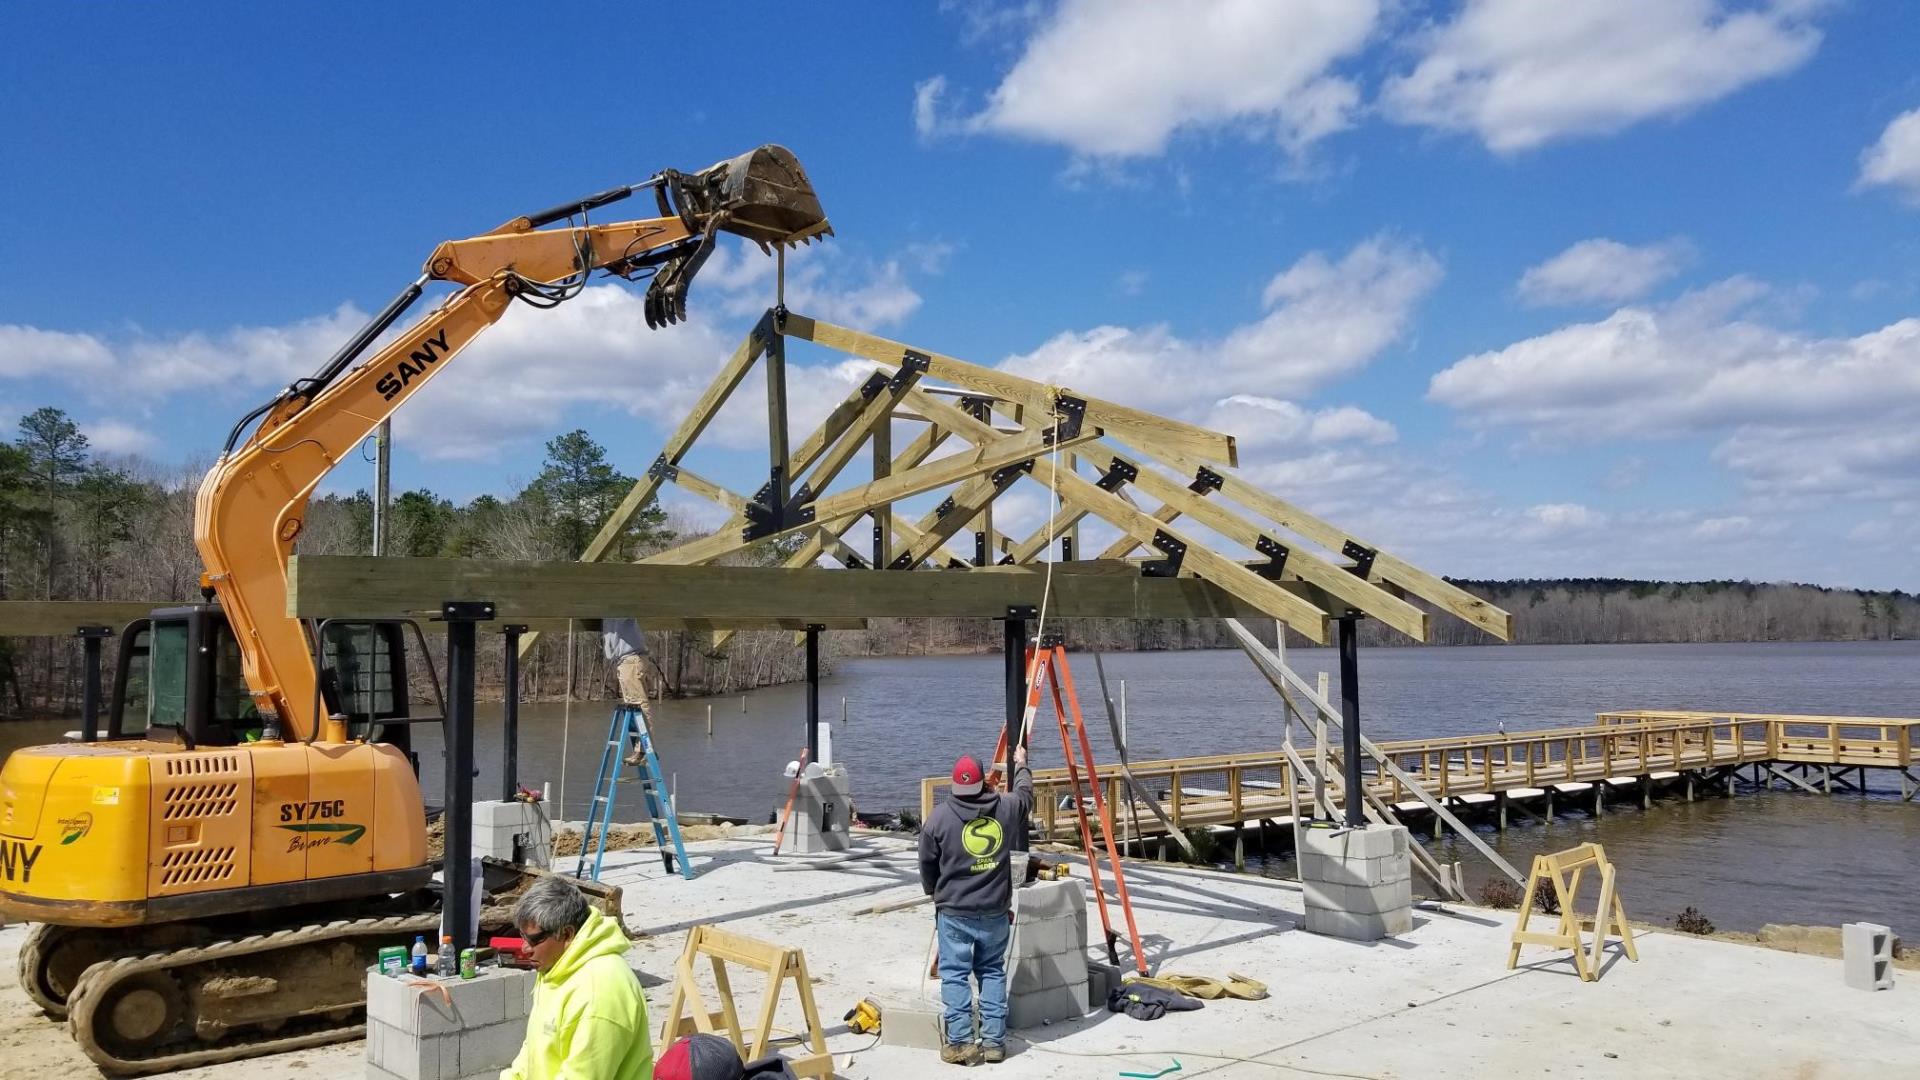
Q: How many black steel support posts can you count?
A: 6